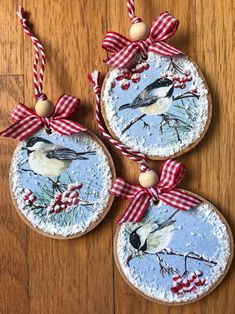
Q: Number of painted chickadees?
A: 3